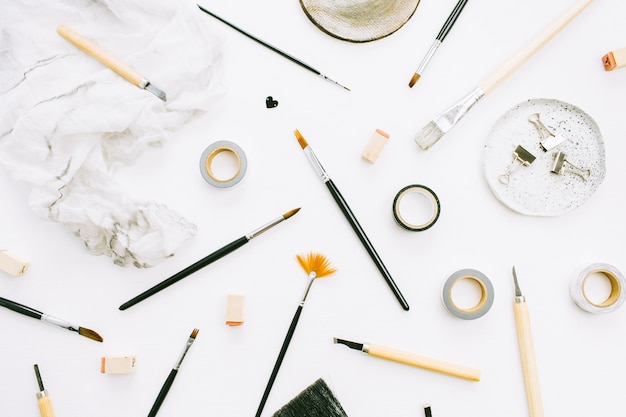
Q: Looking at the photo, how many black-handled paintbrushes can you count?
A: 7